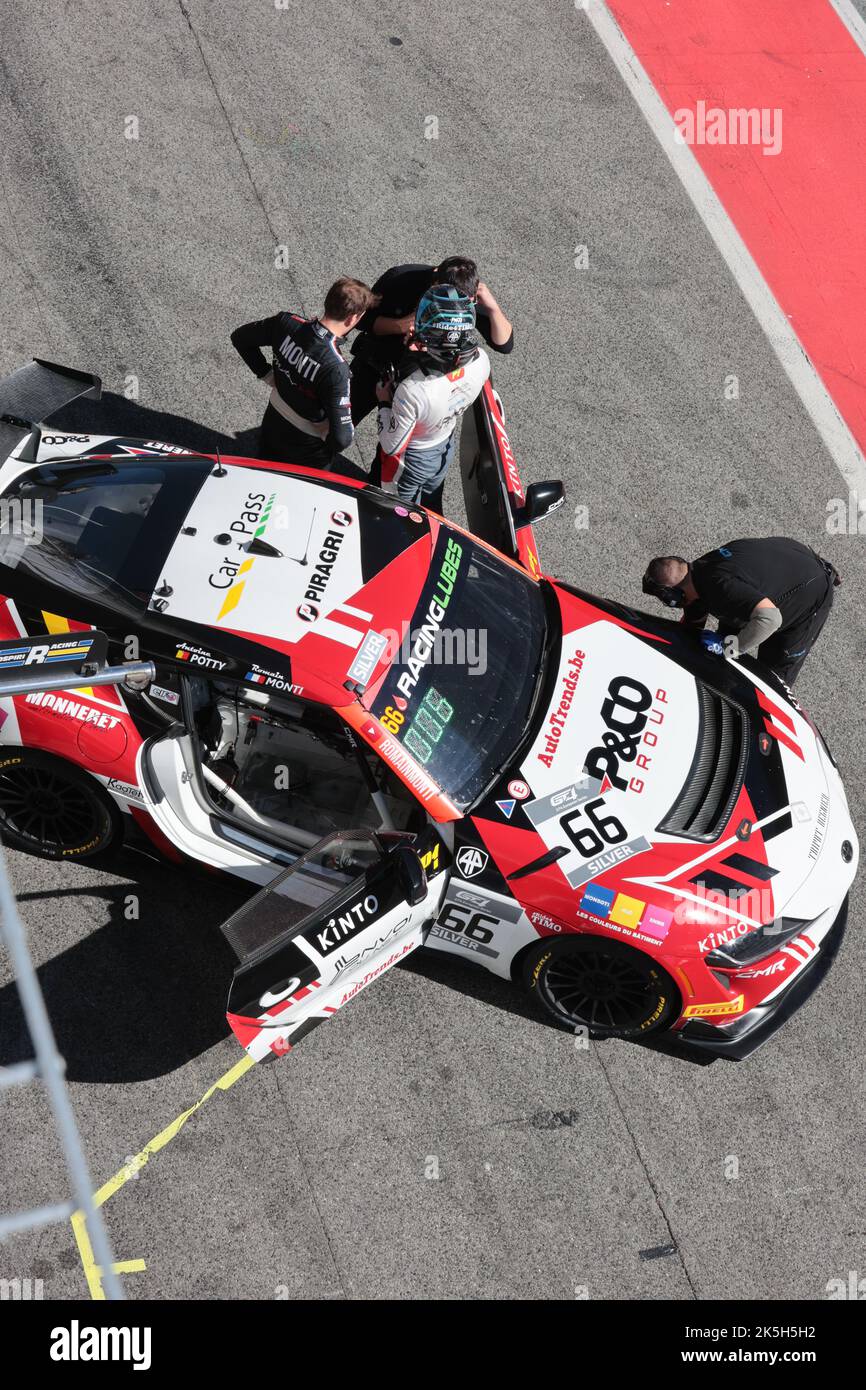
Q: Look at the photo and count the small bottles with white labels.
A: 0